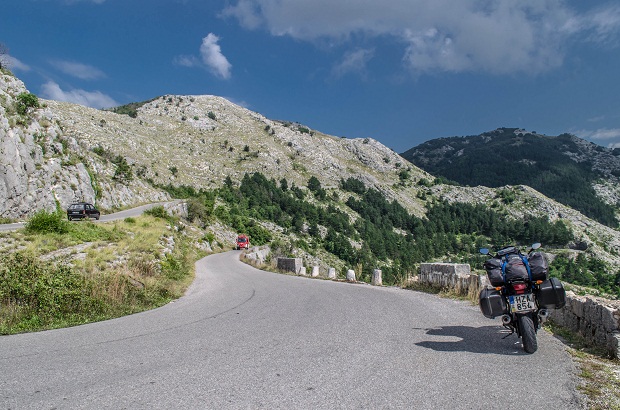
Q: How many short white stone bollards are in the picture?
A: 5